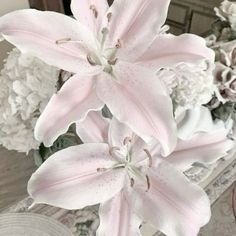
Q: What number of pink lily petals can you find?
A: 12